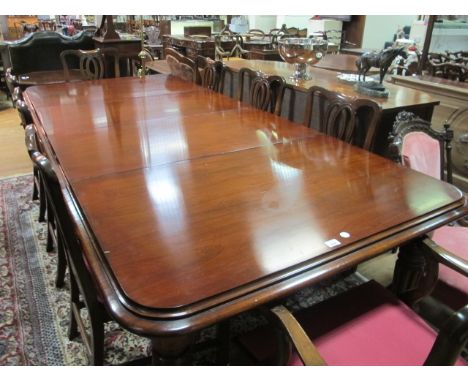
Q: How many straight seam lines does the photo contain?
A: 3